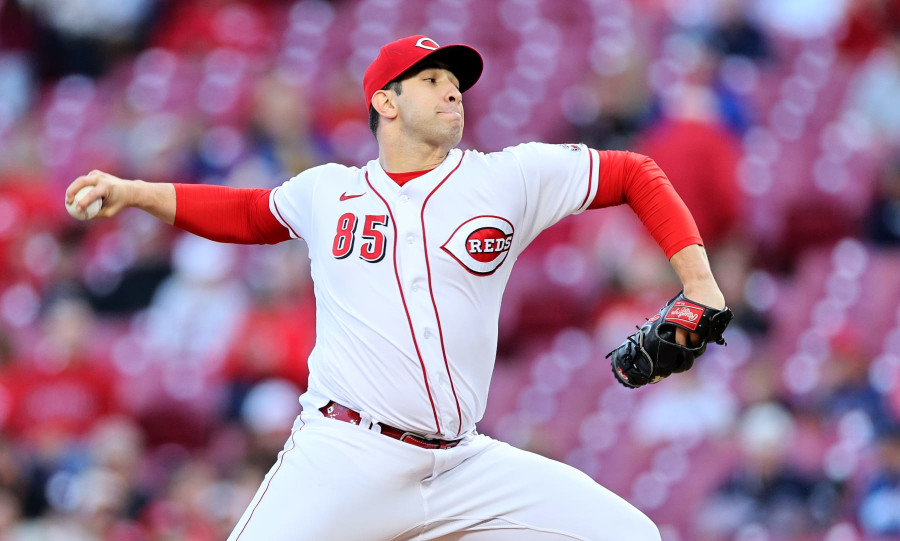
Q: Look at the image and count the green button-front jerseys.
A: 0